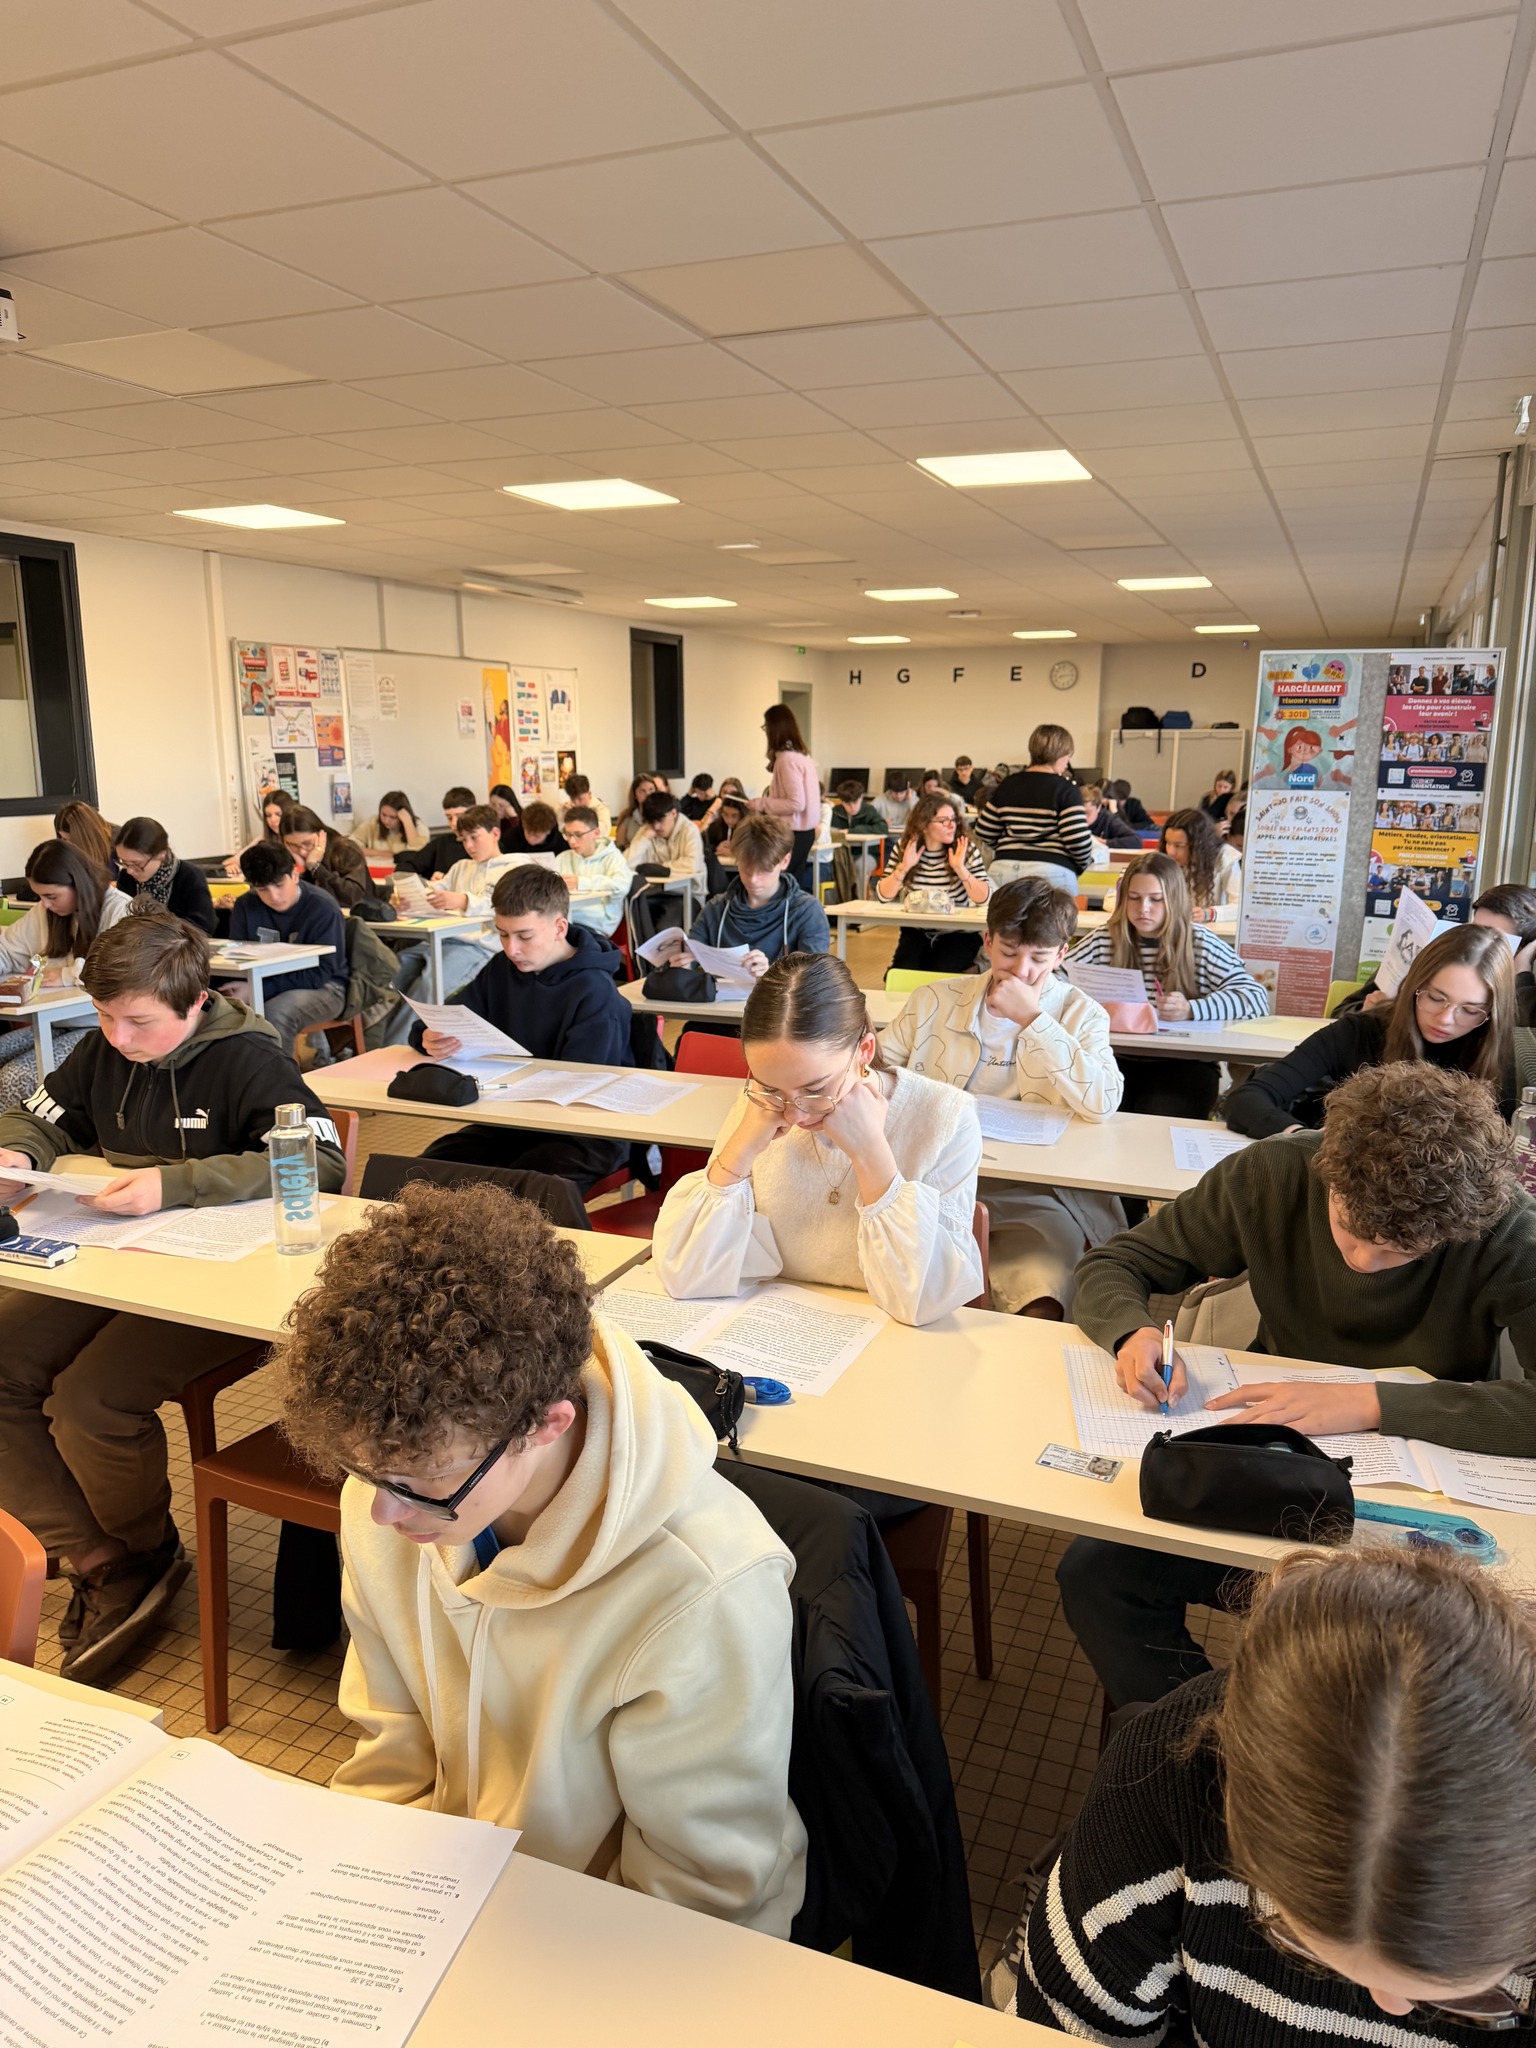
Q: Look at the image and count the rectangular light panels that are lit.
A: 9